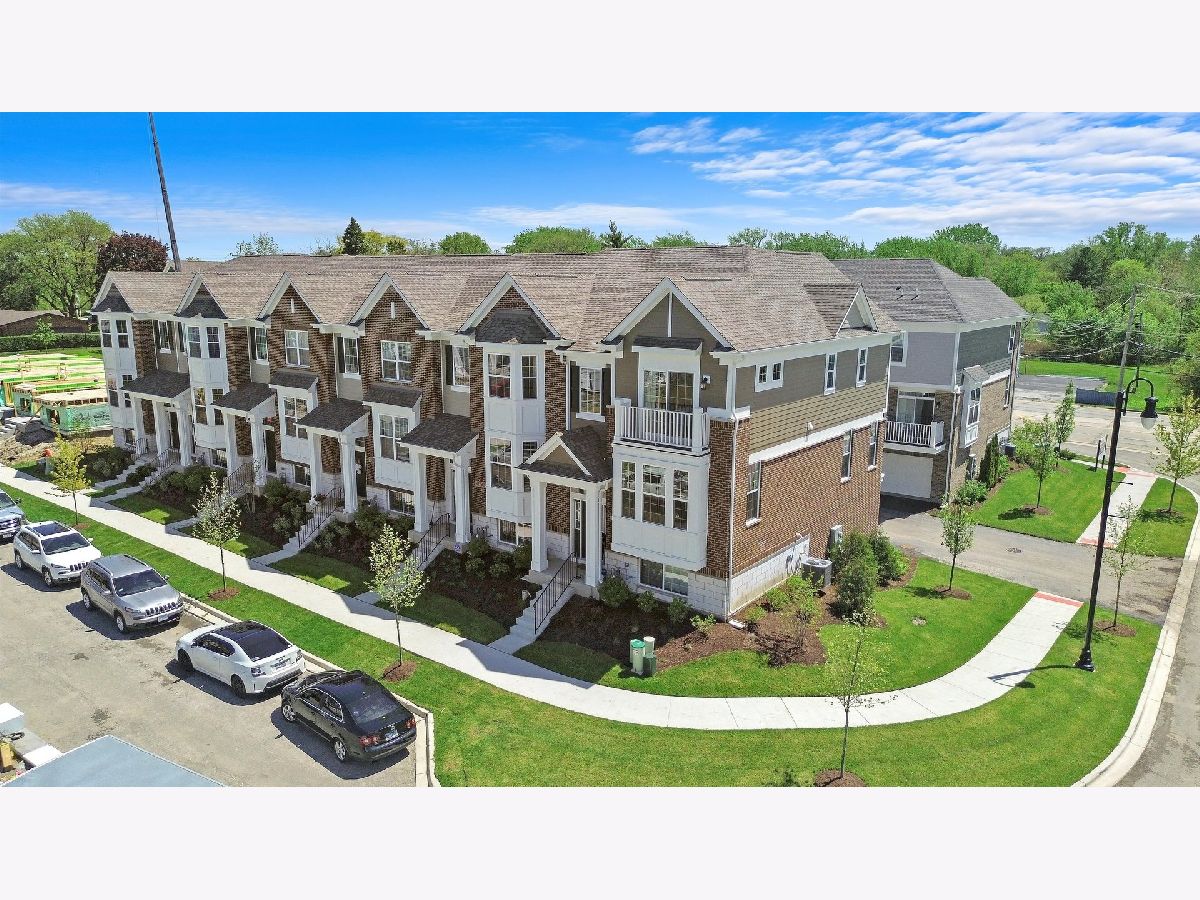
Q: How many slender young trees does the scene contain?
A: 9